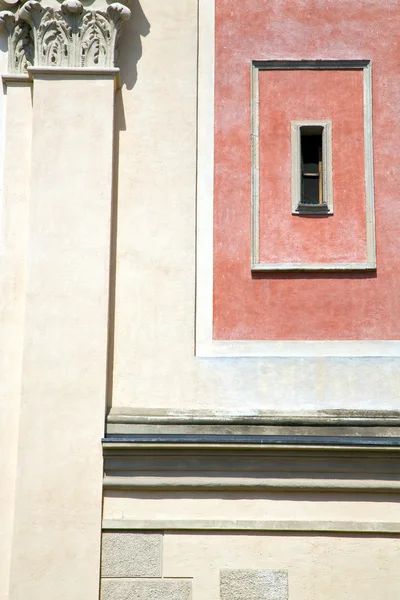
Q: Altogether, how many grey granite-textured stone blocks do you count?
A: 3